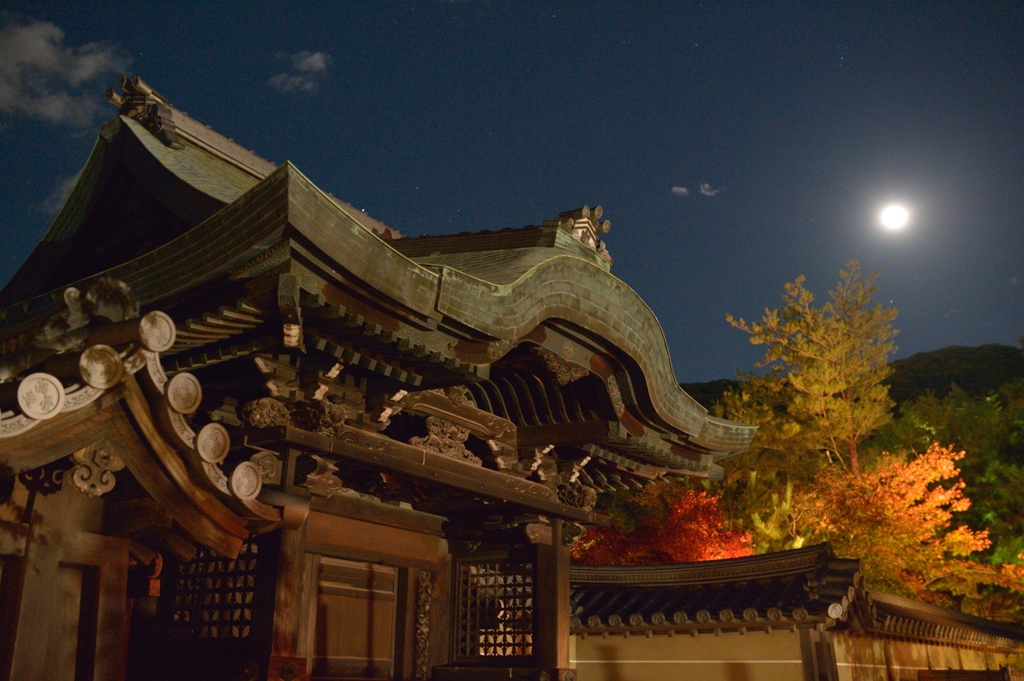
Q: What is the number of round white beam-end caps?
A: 6